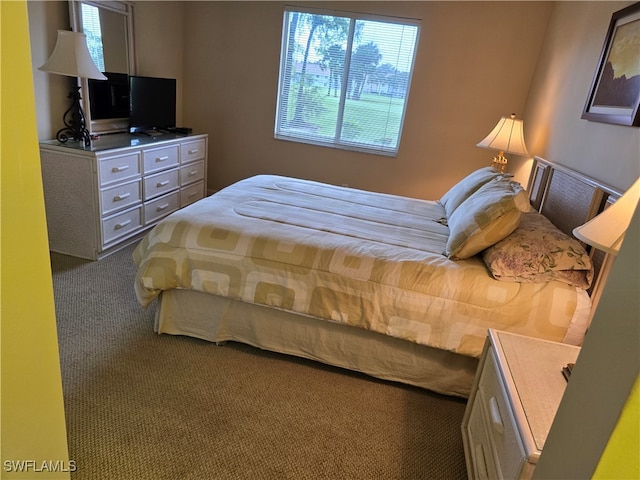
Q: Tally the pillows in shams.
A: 2